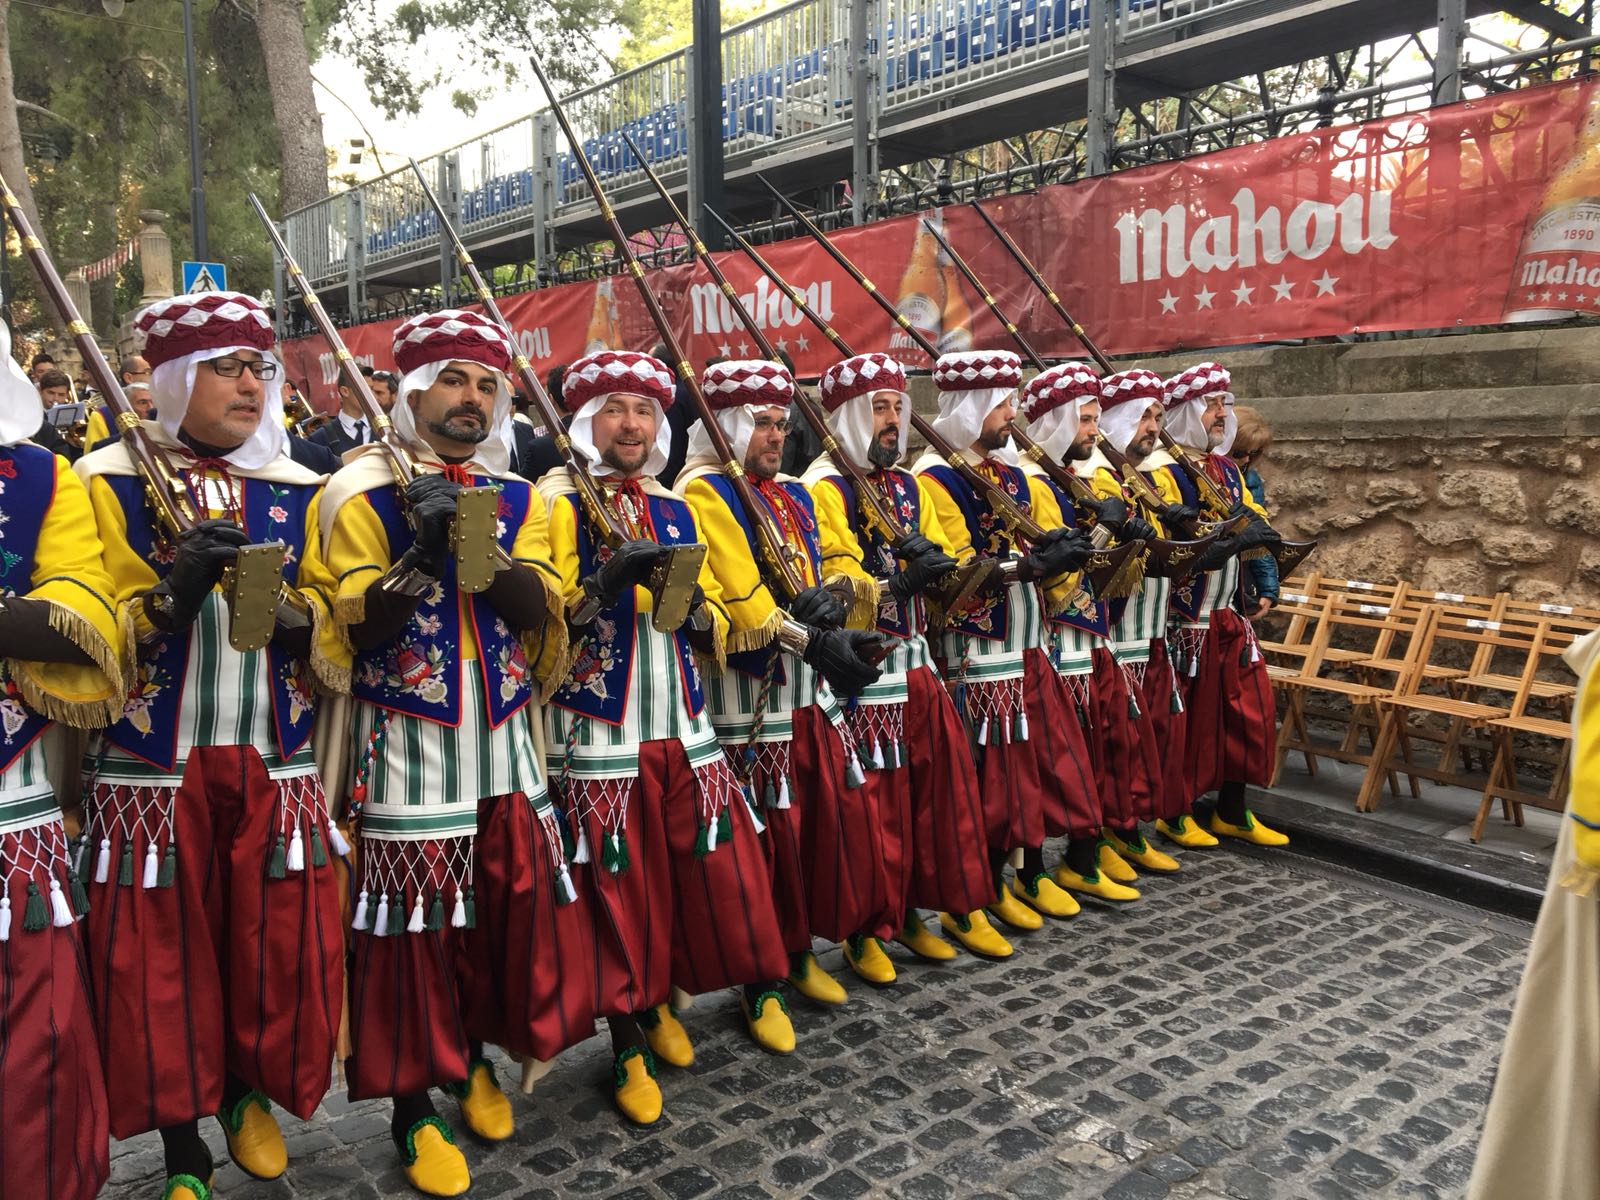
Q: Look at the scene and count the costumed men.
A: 10